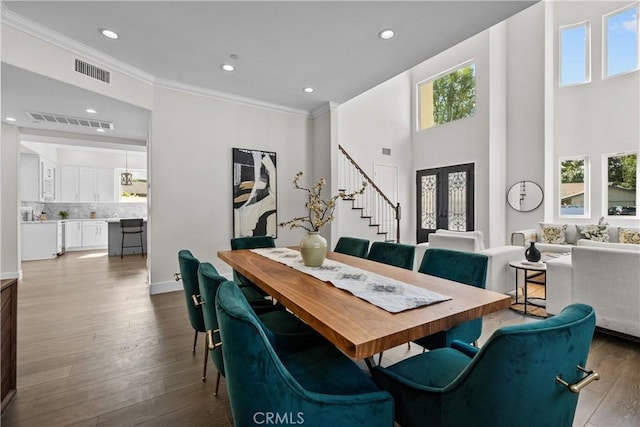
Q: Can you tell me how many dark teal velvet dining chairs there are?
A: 8